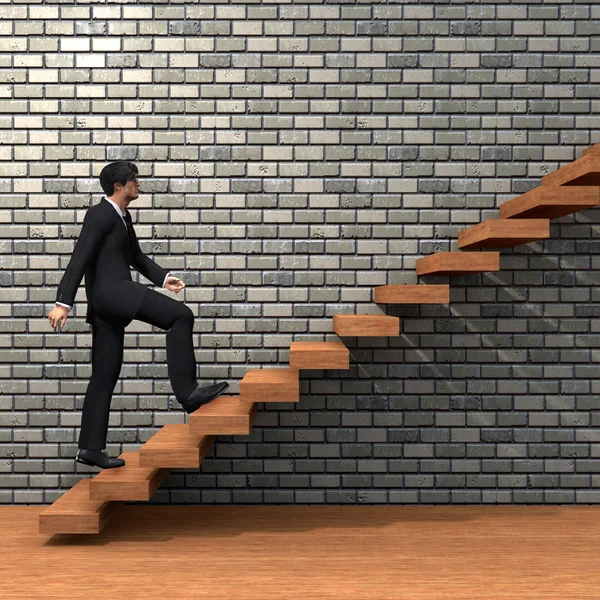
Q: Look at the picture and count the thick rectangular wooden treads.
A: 13